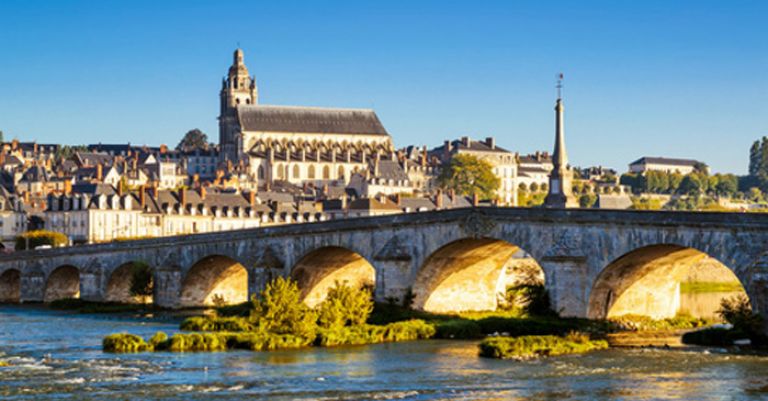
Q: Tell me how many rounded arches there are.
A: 7